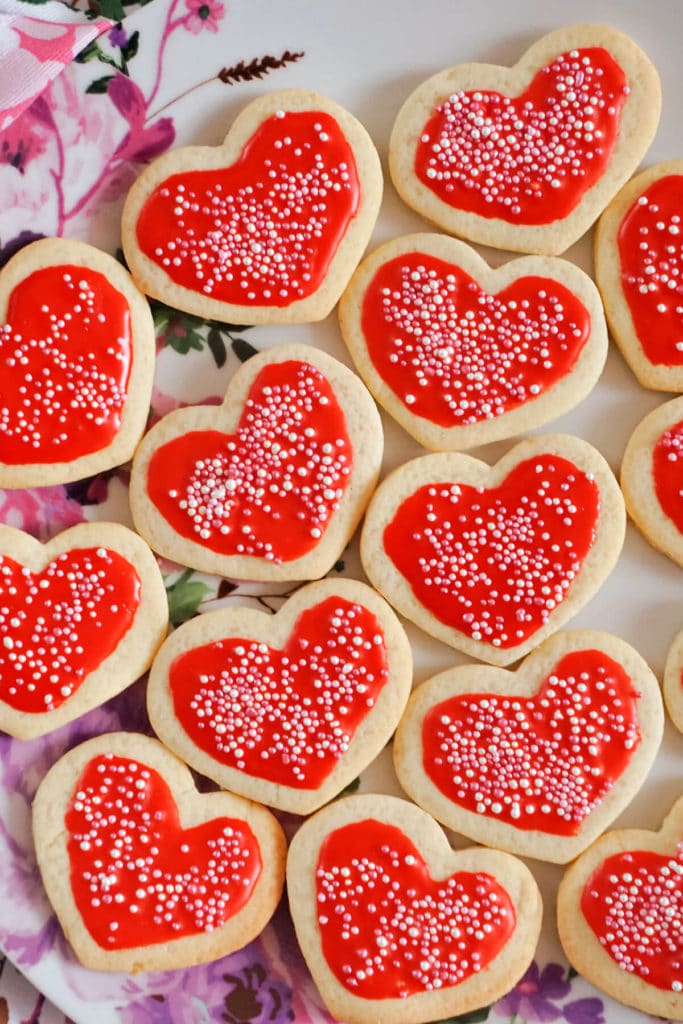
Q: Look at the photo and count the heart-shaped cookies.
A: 15